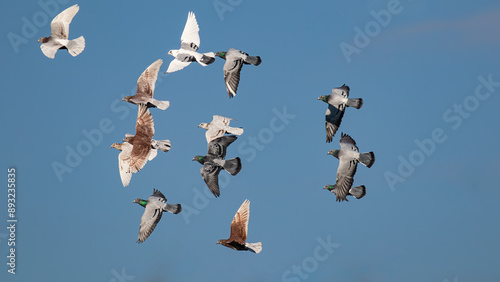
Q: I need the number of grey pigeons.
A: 6